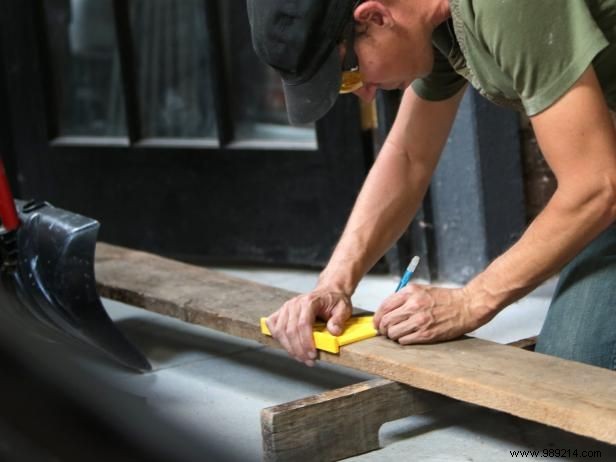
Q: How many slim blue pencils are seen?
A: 1